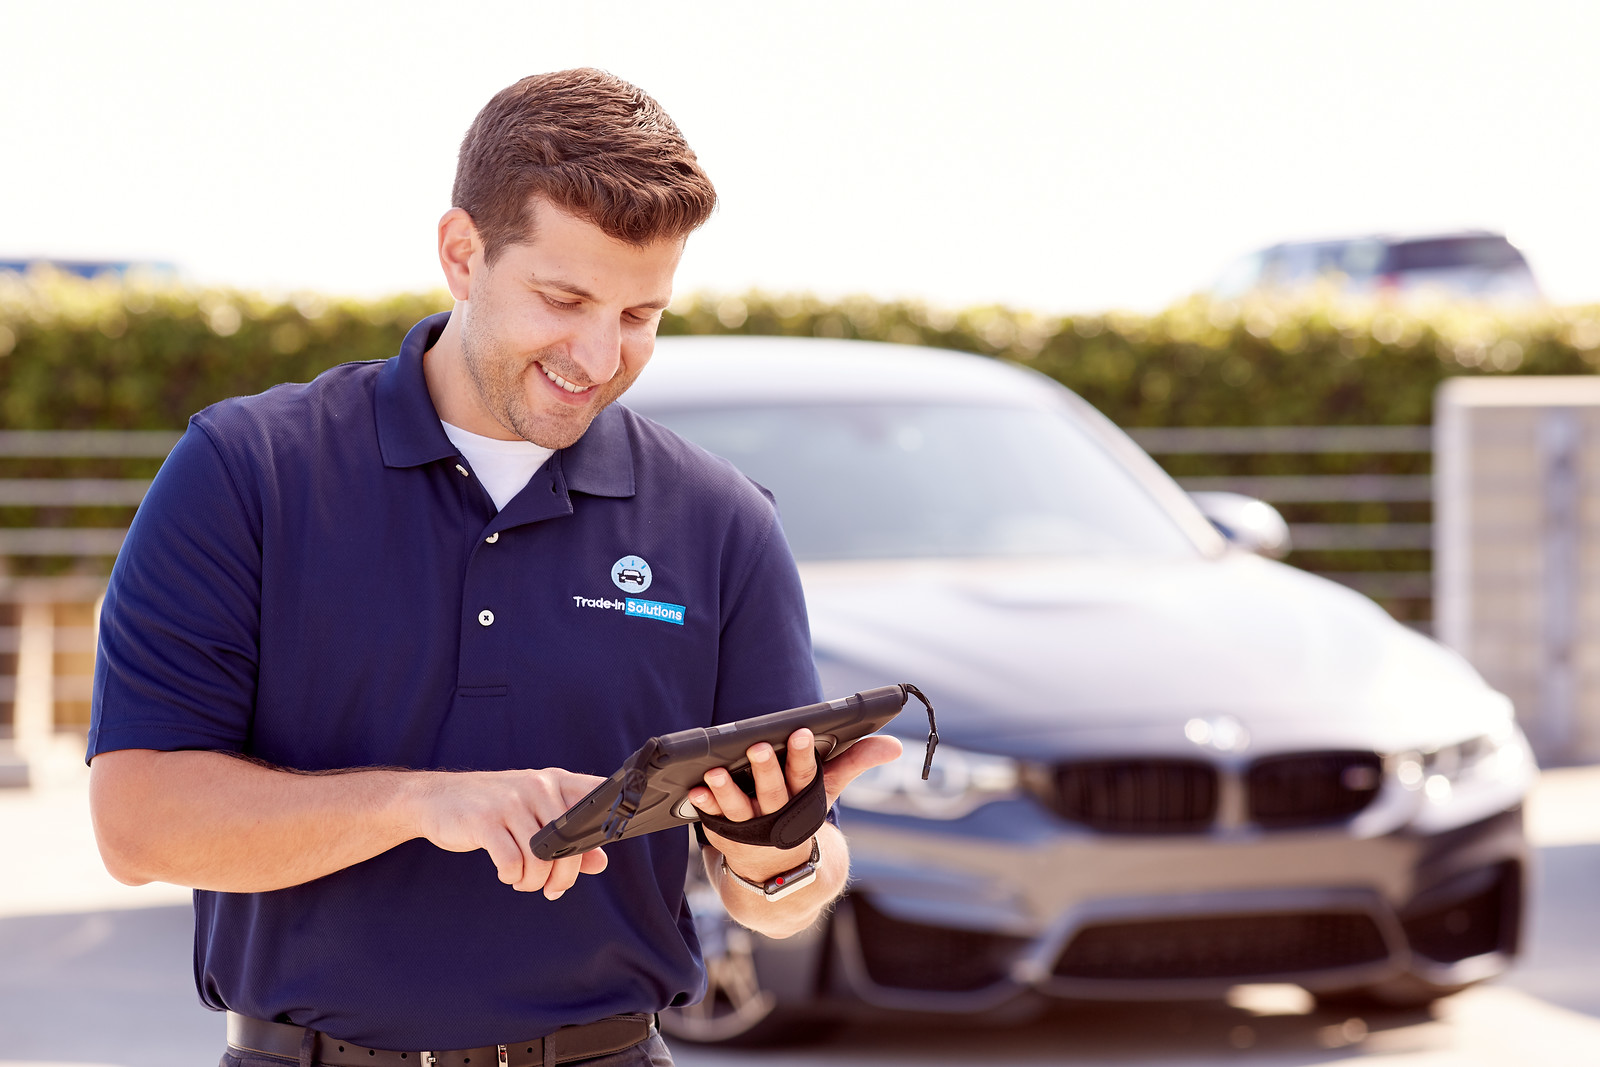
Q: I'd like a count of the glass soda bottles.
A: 0